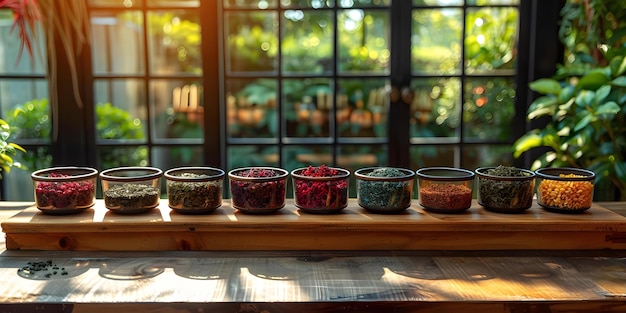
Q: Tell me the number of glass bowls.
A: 9